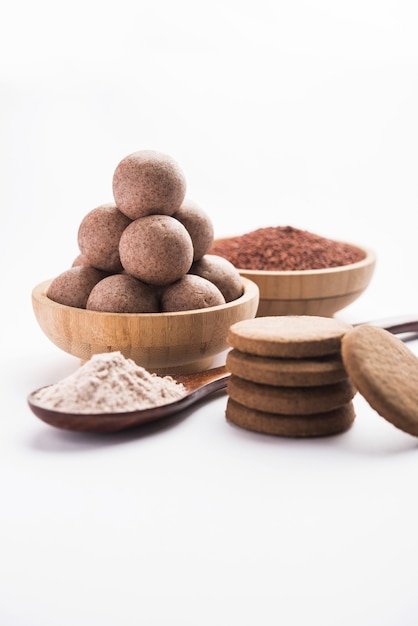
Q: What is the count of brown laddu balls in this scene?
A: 9